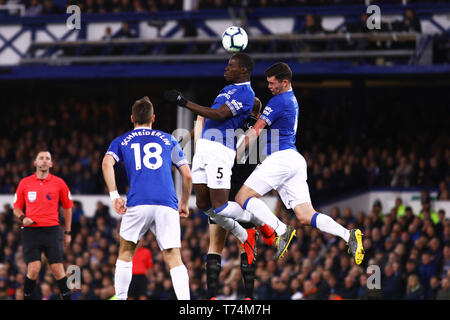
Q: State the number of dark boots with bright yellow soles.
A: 2